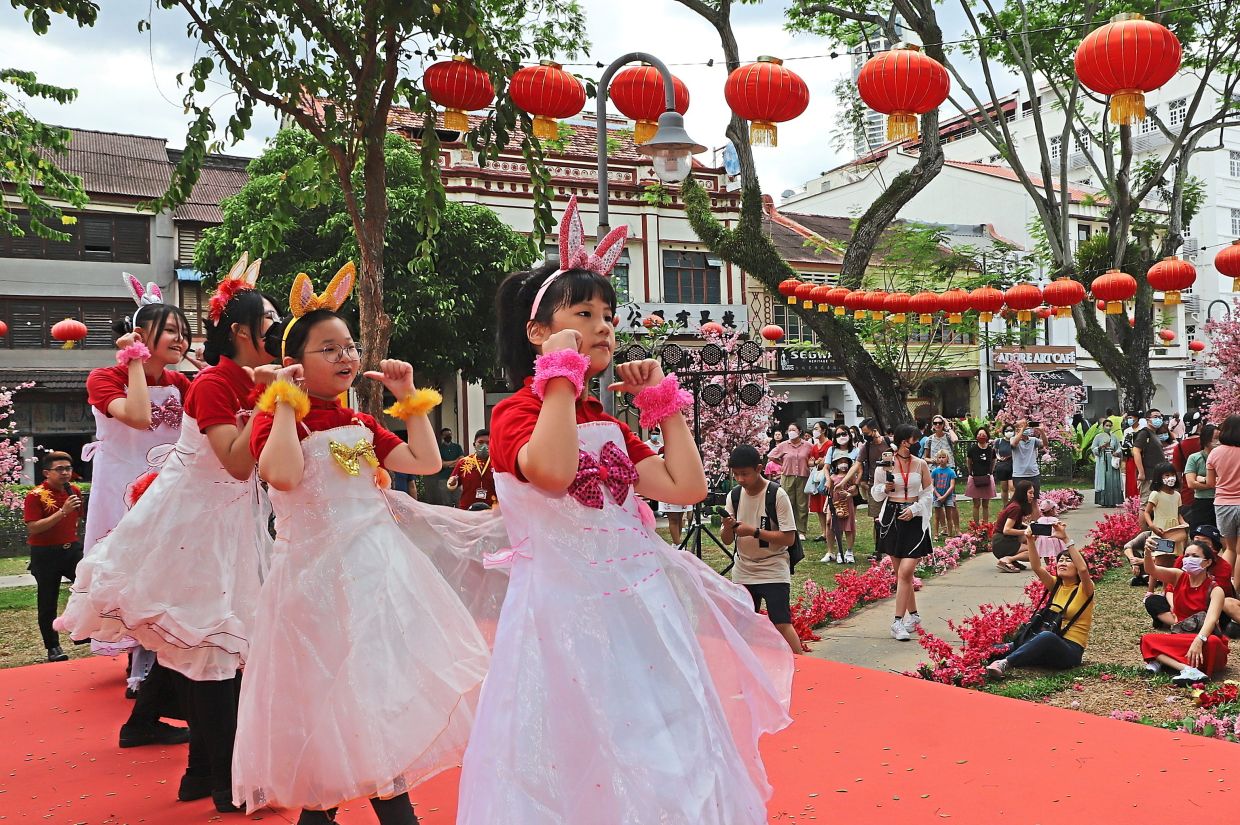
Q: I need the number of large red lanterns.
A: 6